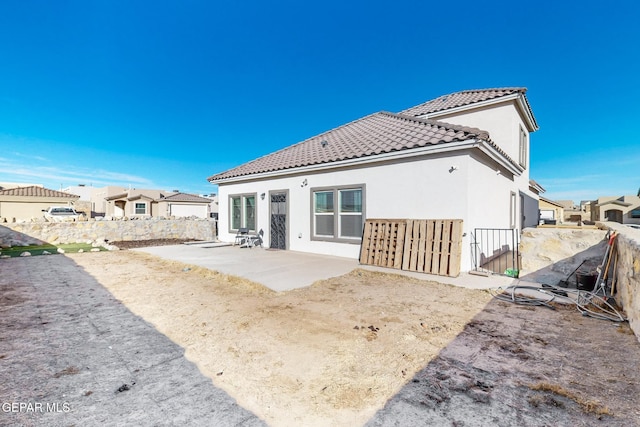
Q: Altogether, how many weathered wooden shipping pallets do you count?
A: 2